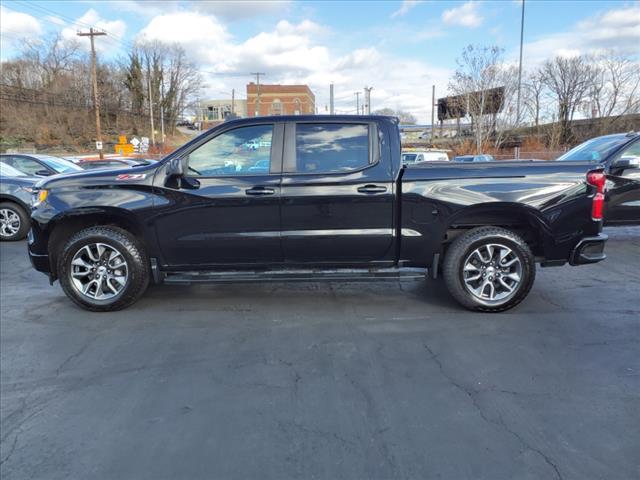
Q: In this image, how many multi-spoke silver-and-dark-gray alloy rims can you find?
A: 2